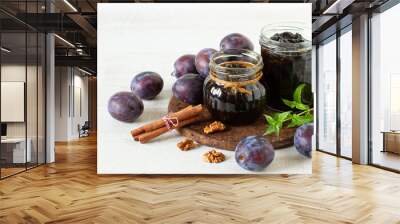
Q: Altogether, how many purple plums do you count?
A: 8